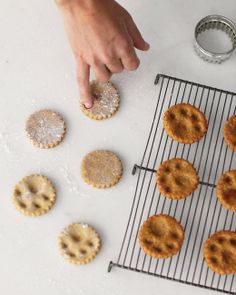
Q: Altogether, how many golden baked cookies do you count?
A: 6